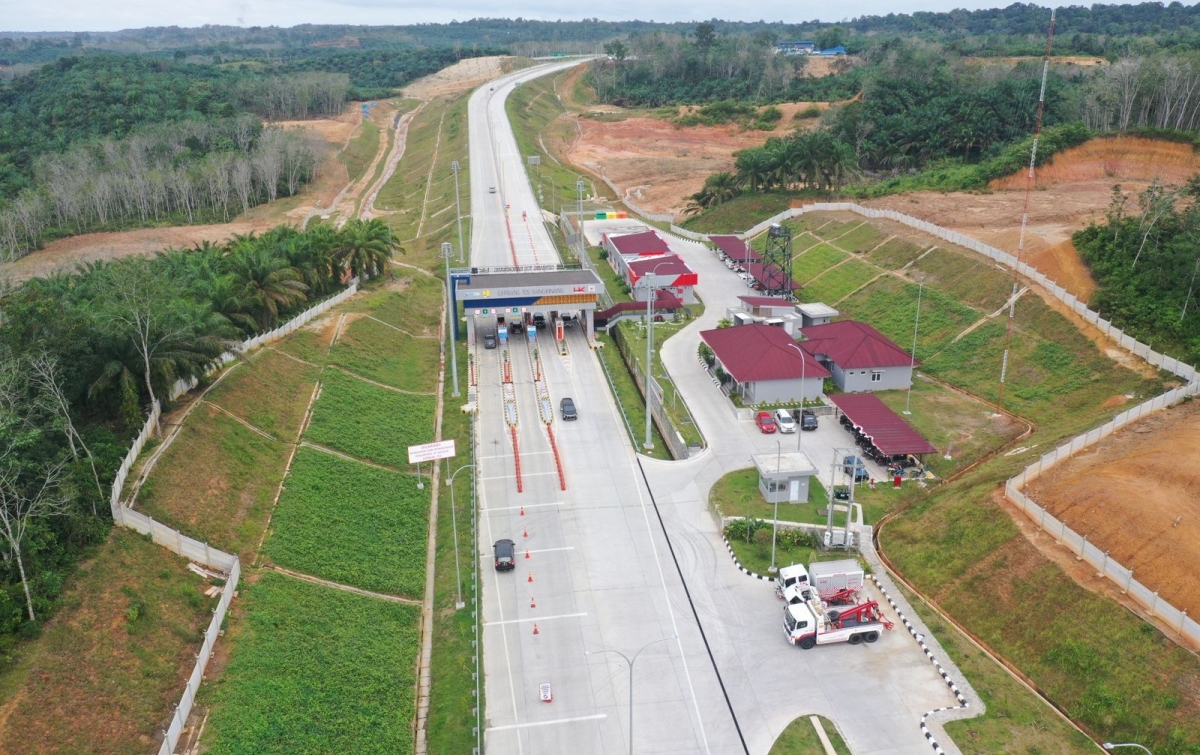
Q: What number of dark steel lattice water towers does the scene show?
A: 1